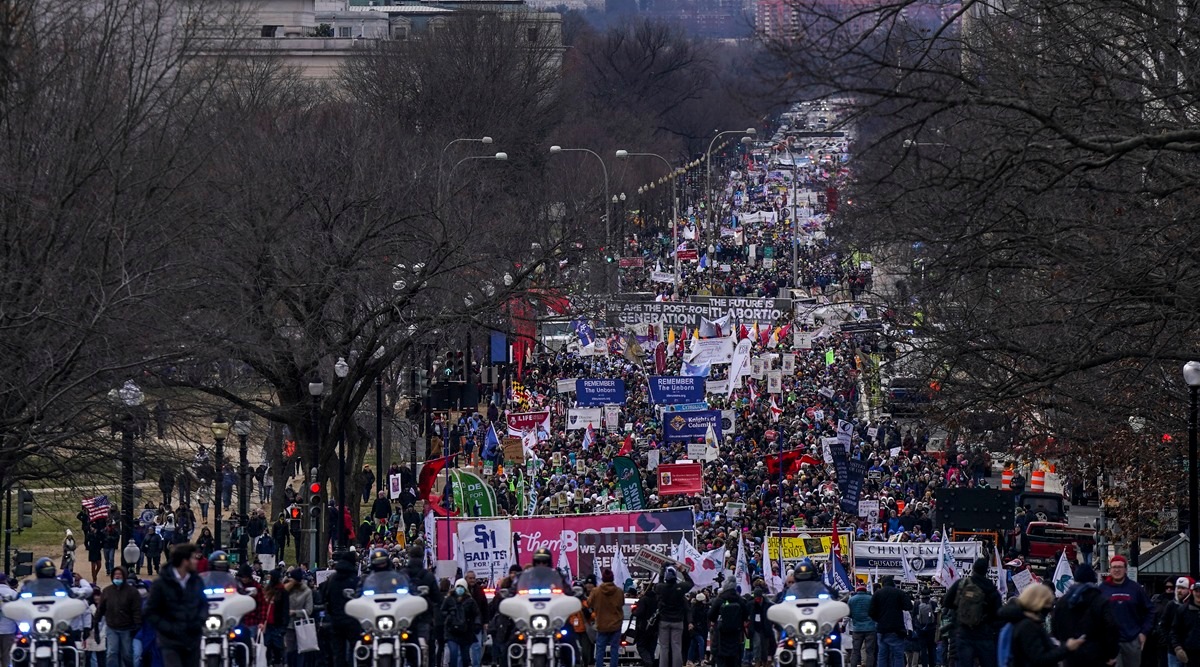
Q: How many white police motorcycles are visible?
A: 5